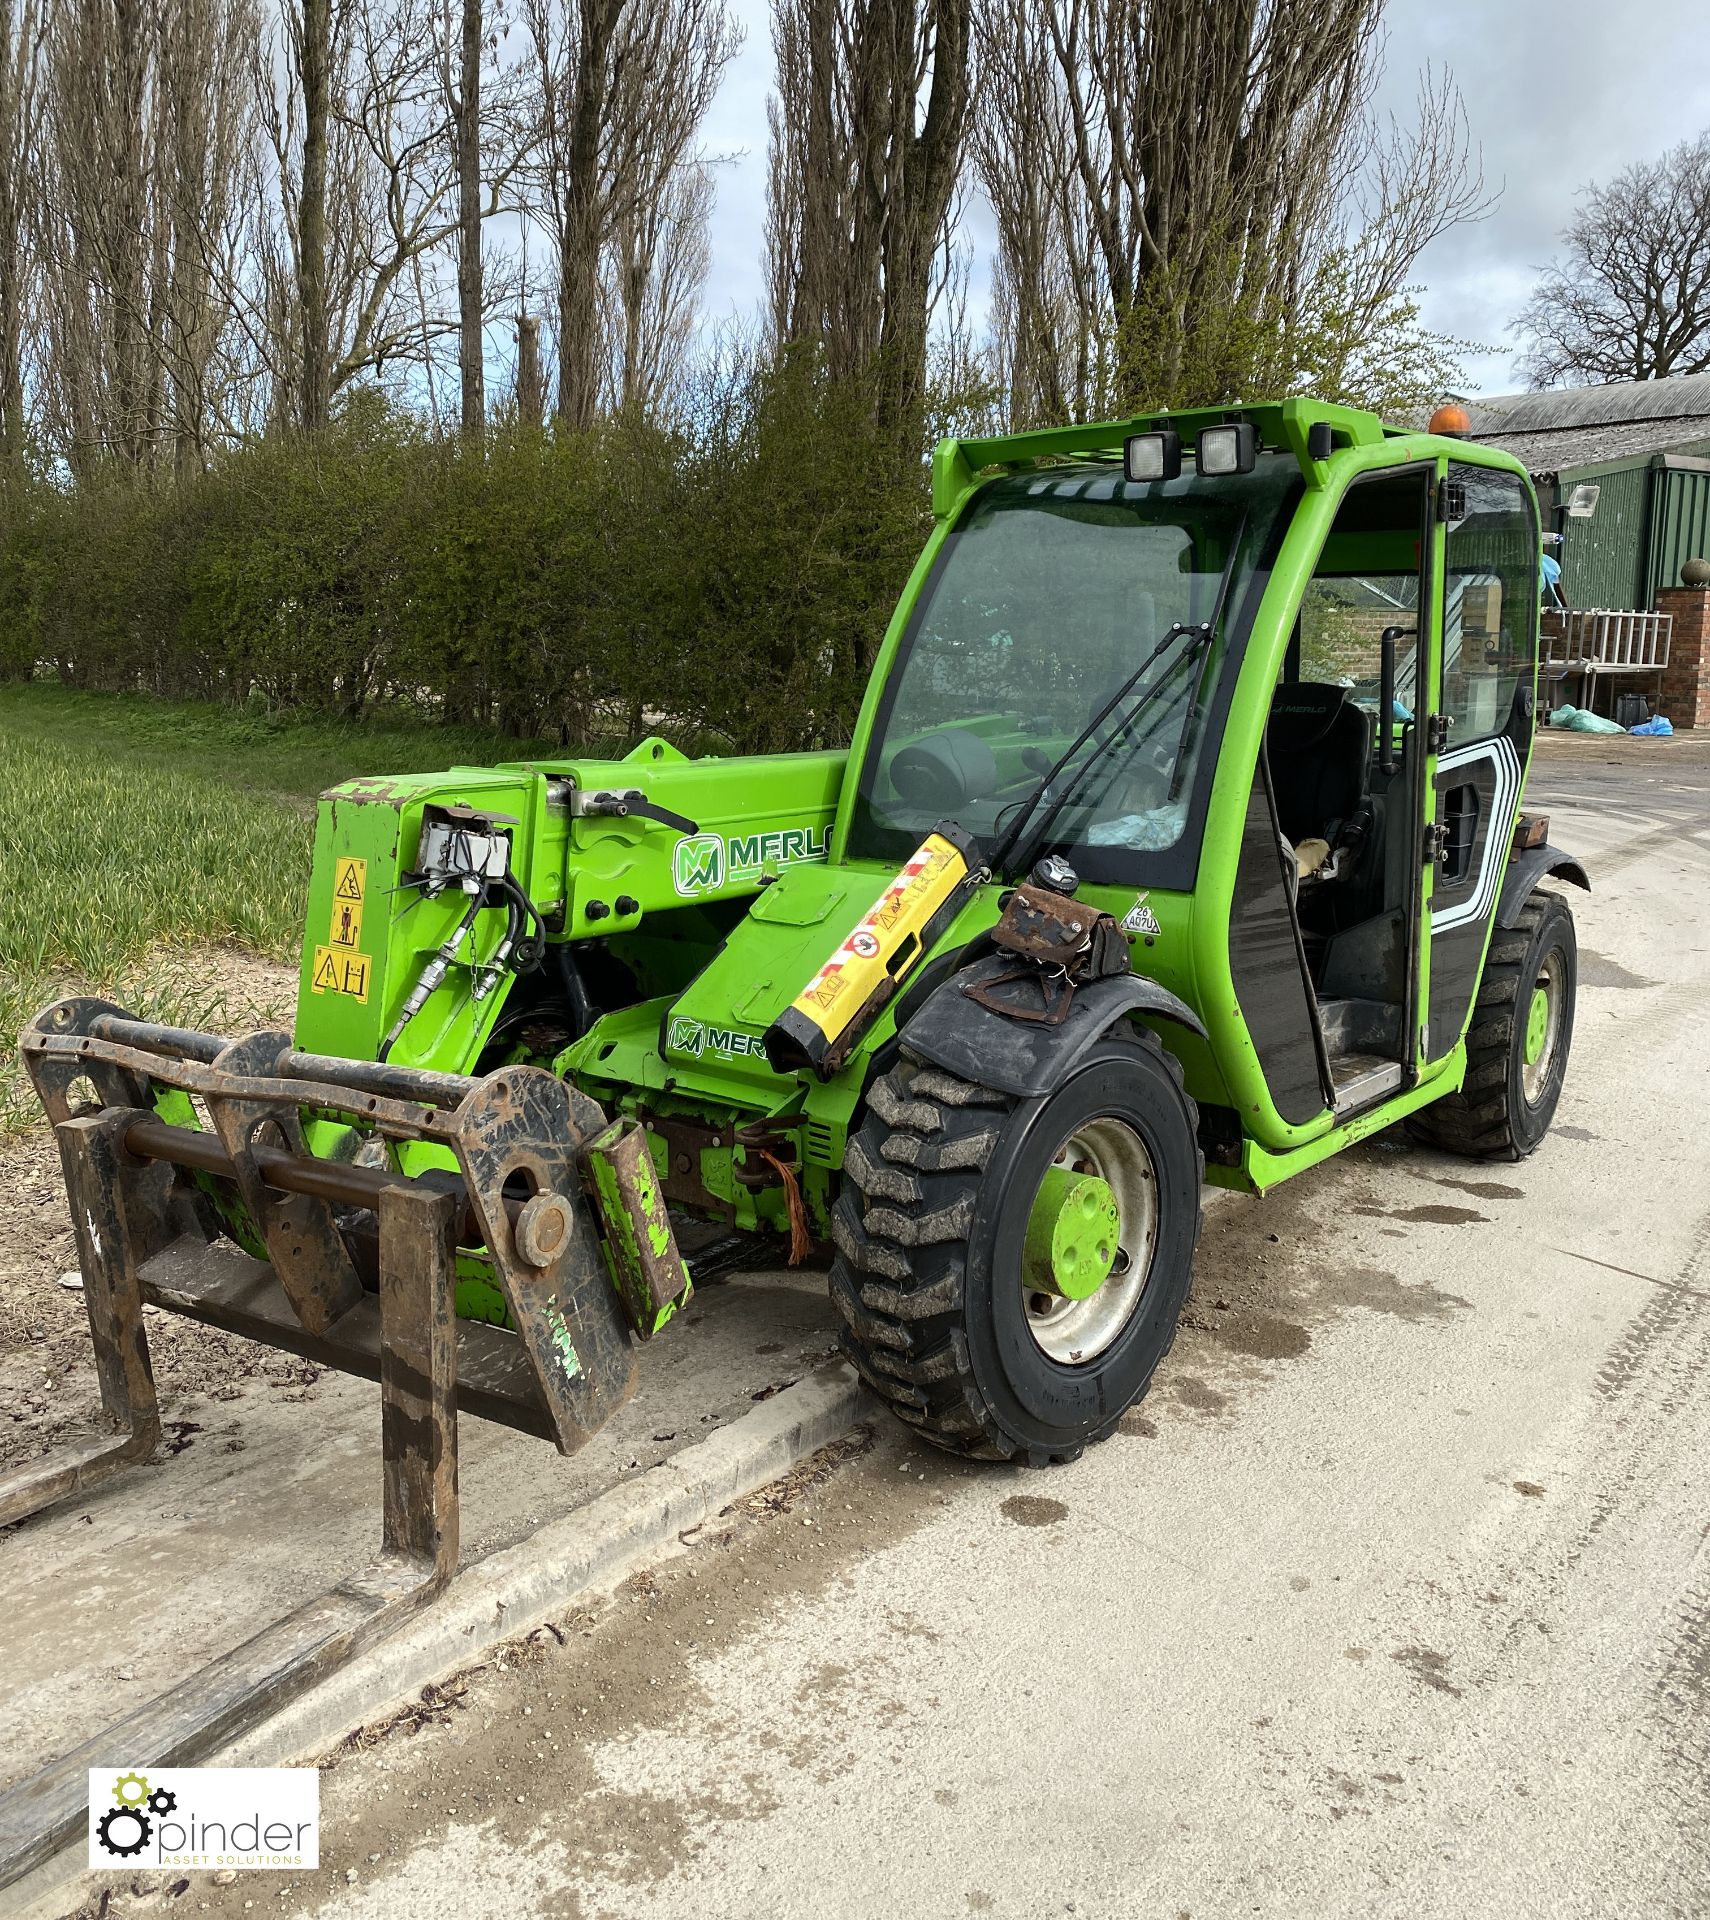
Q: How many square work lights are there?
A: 2